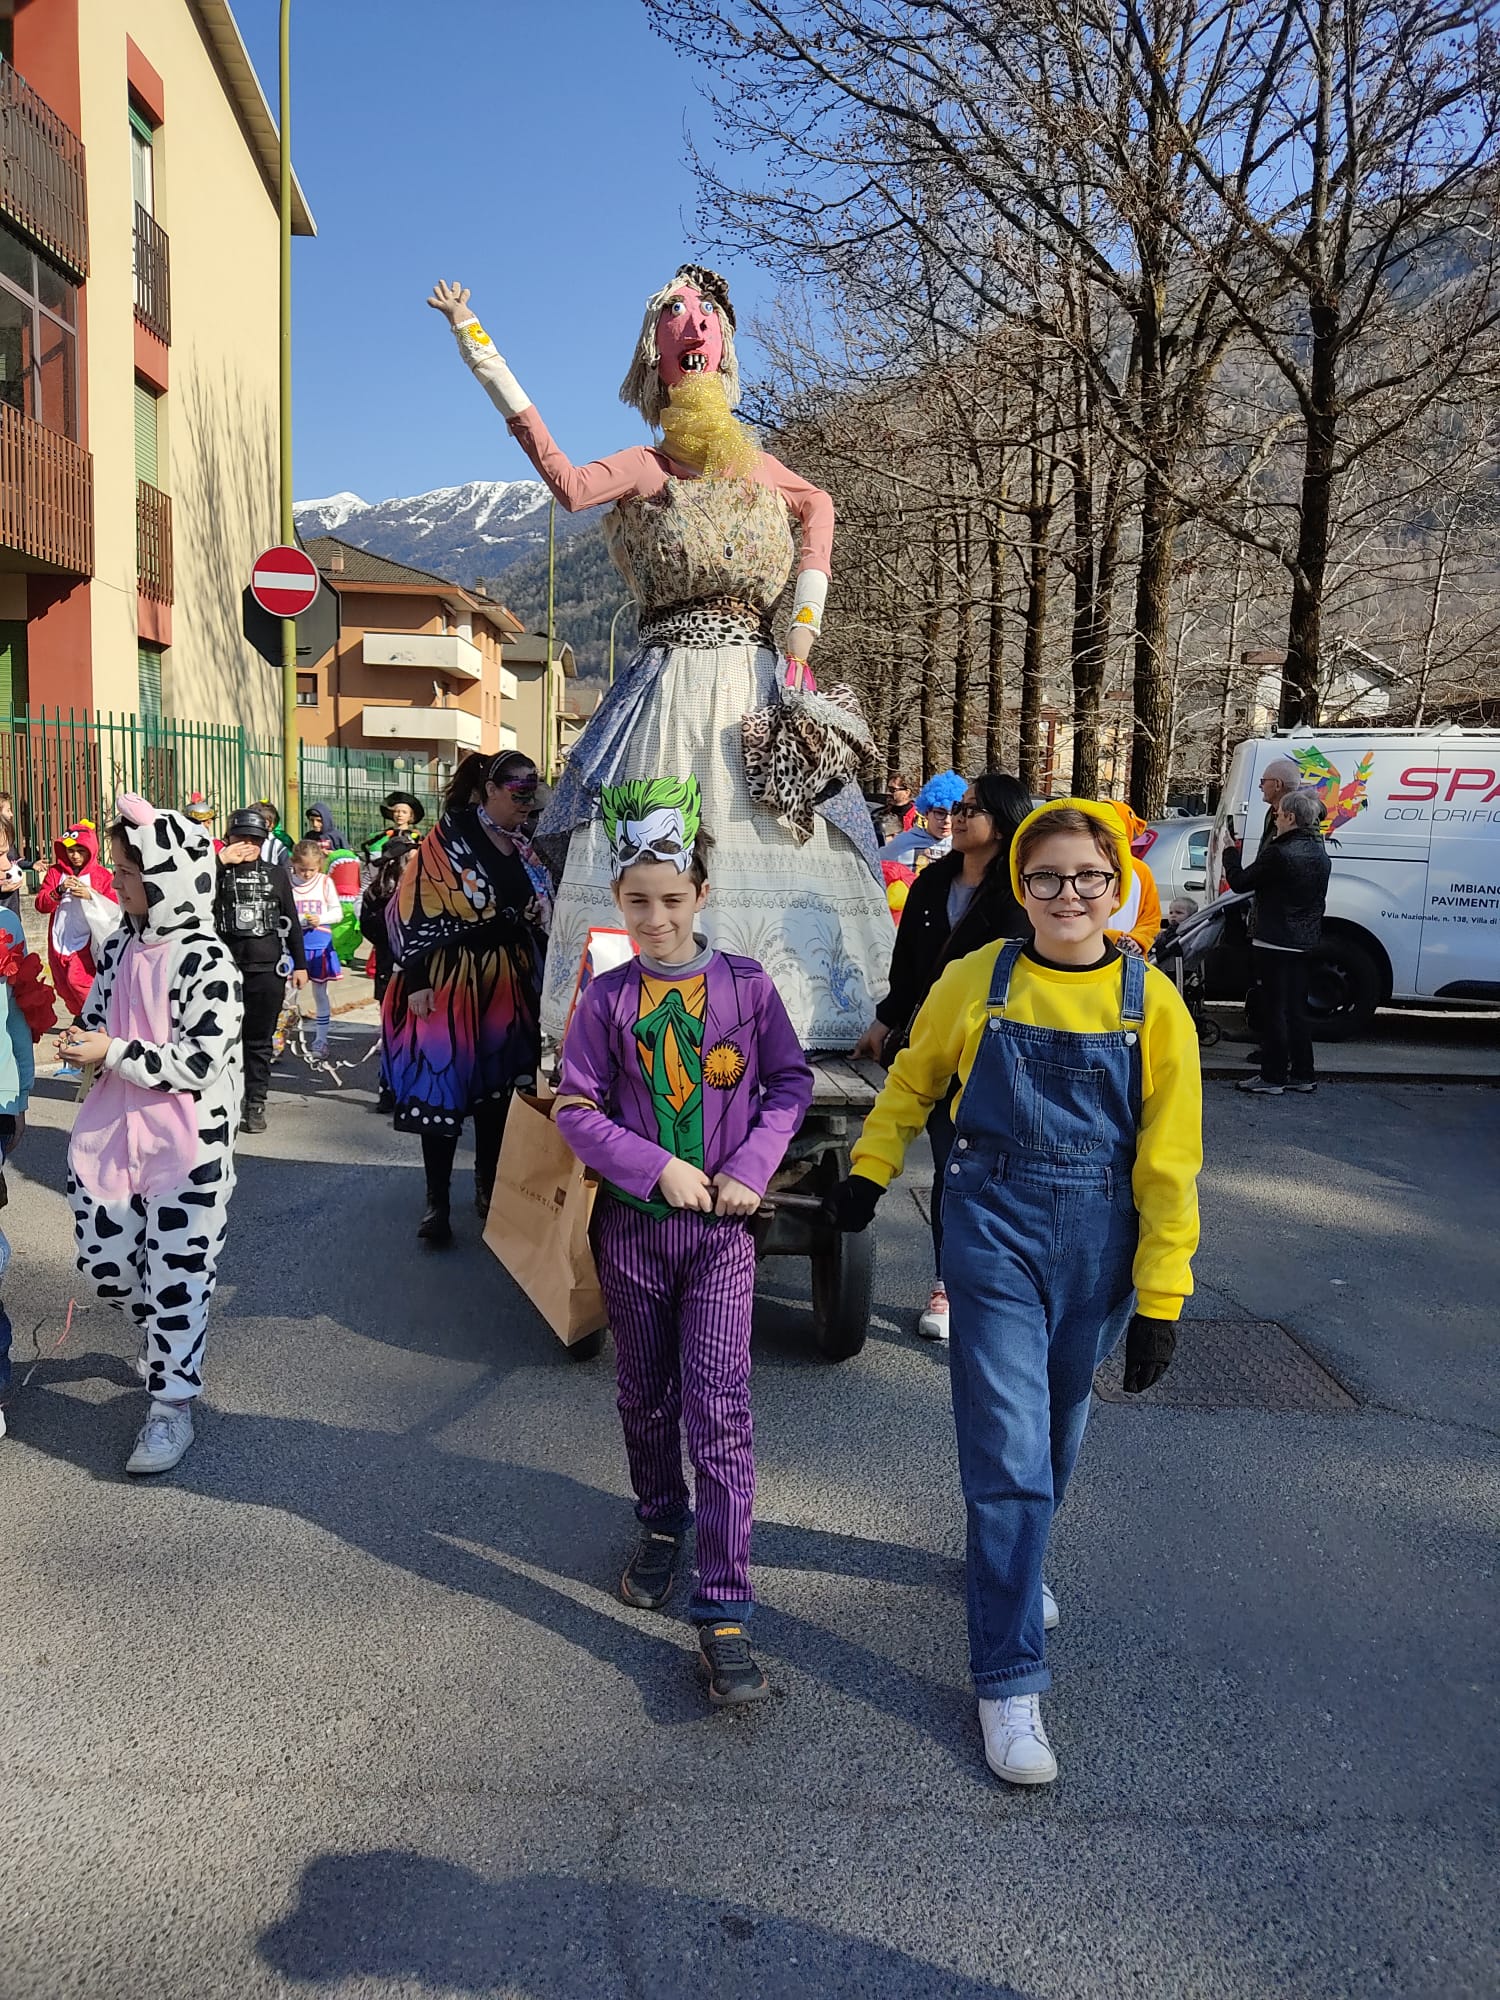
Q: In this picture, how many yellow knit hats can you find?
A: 1